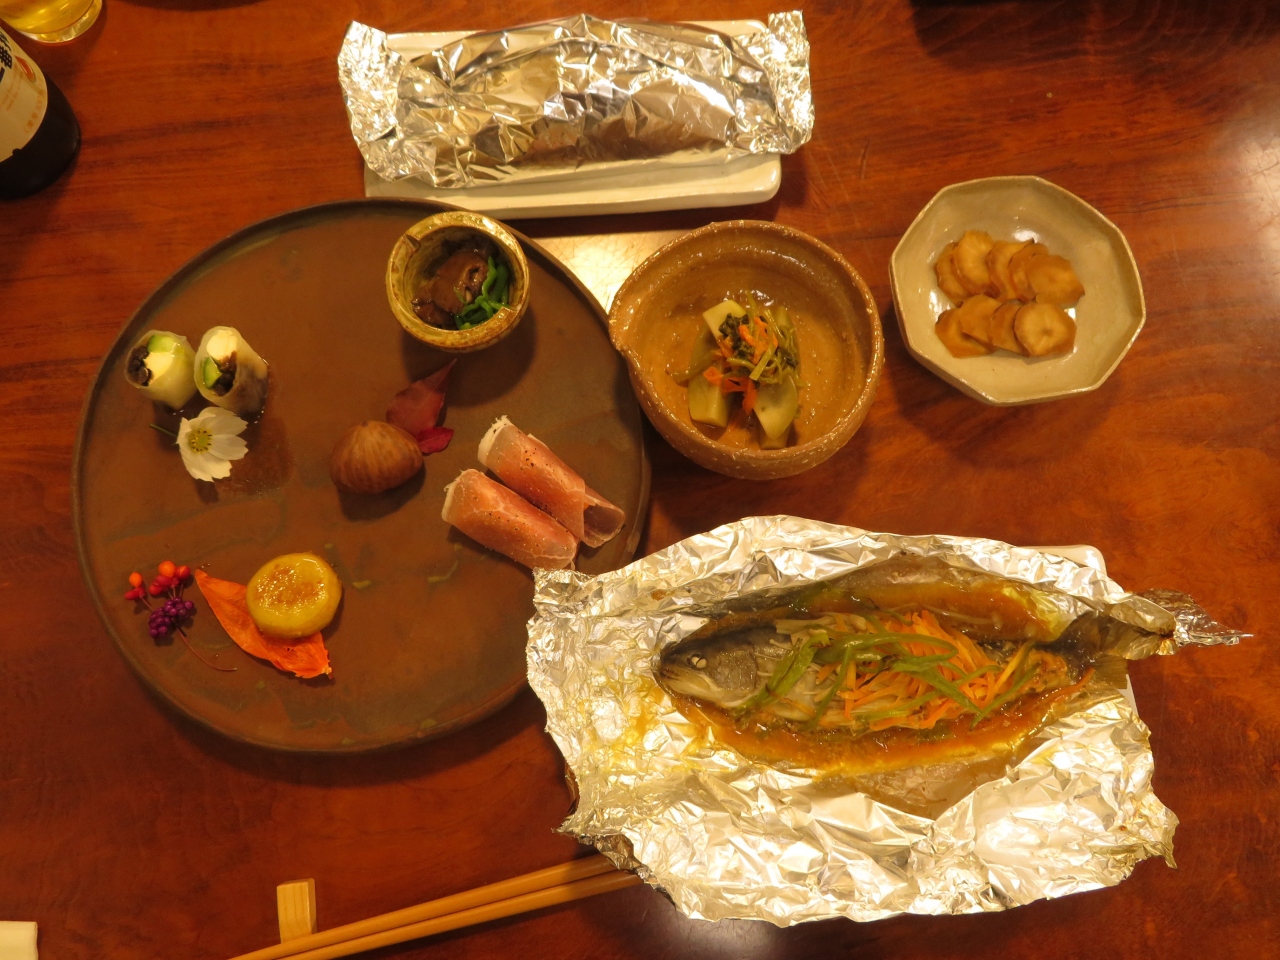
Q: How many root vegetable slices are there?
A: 9